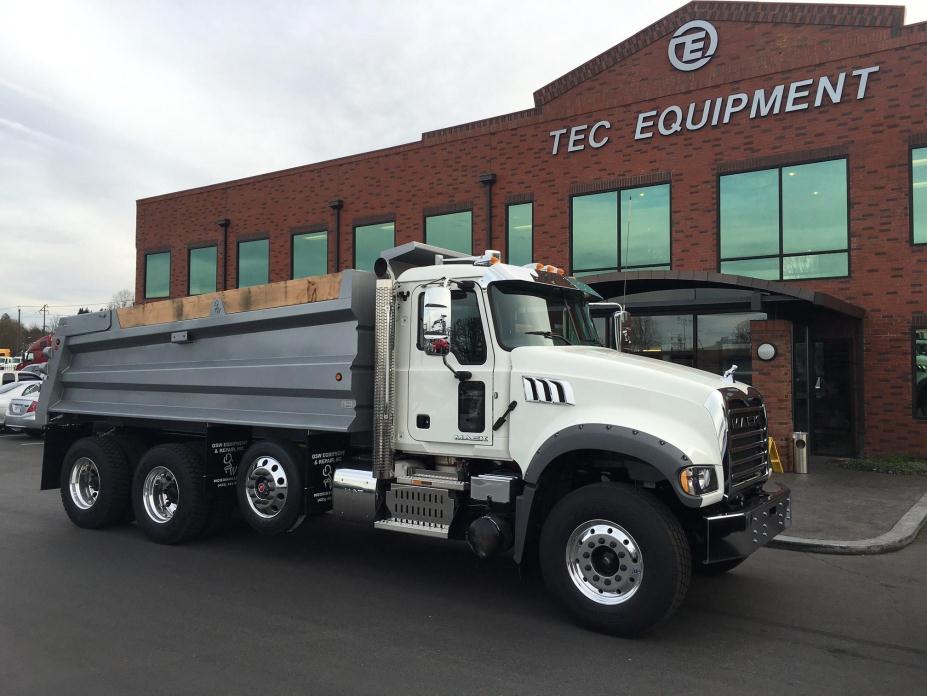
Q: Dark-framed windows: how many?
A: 11